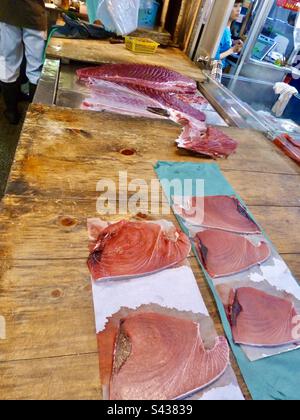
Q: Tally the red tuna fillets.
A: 5